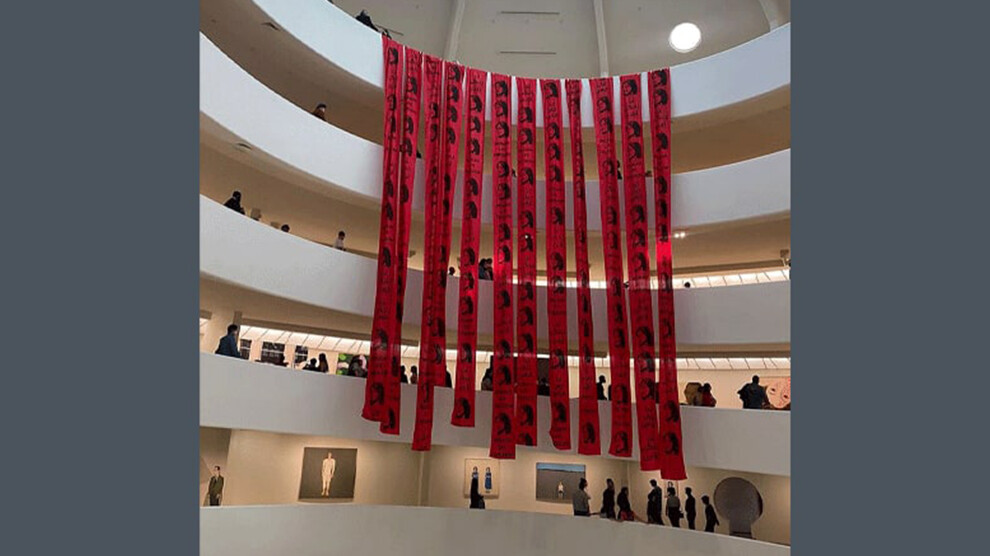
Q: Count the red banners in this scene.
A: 12